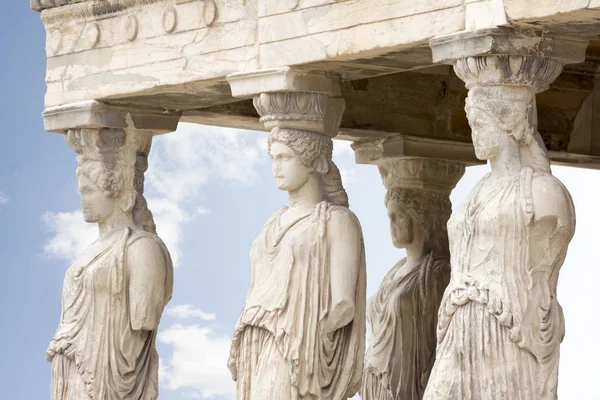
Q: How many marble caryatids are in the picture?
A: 4